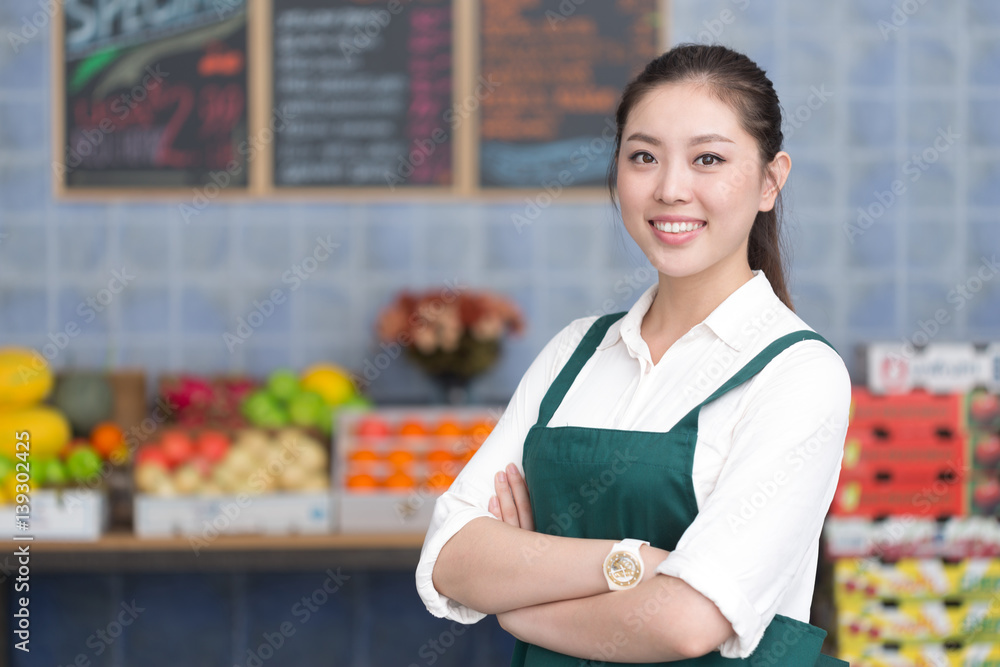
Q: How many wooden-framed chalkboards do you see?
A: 3